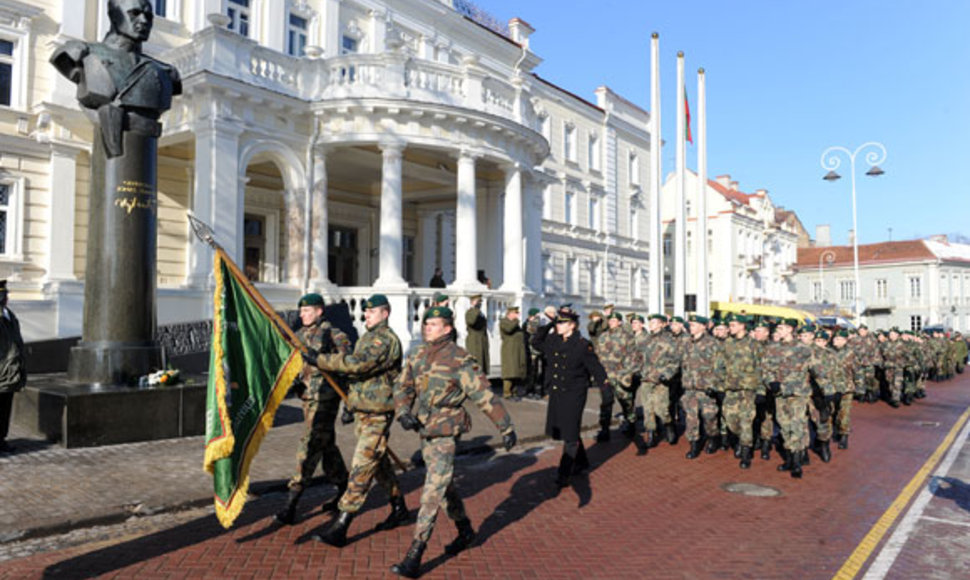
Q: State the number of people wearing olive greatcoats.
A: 2